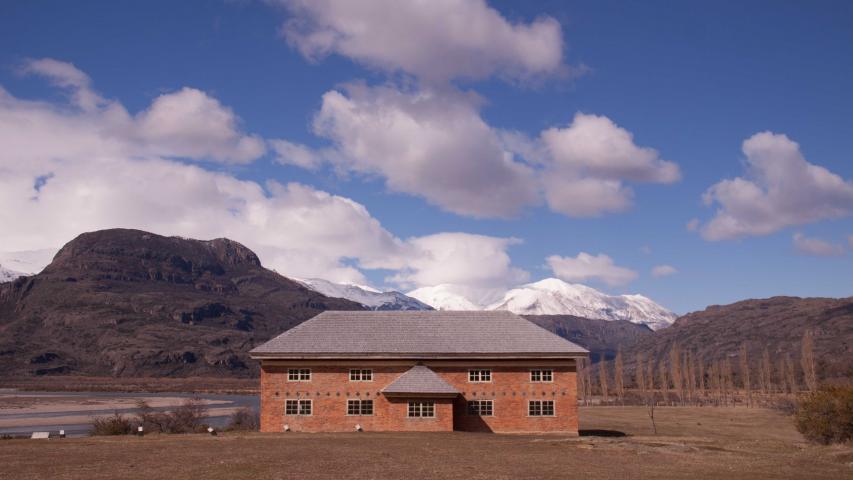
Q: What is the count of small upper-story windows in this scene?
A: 4